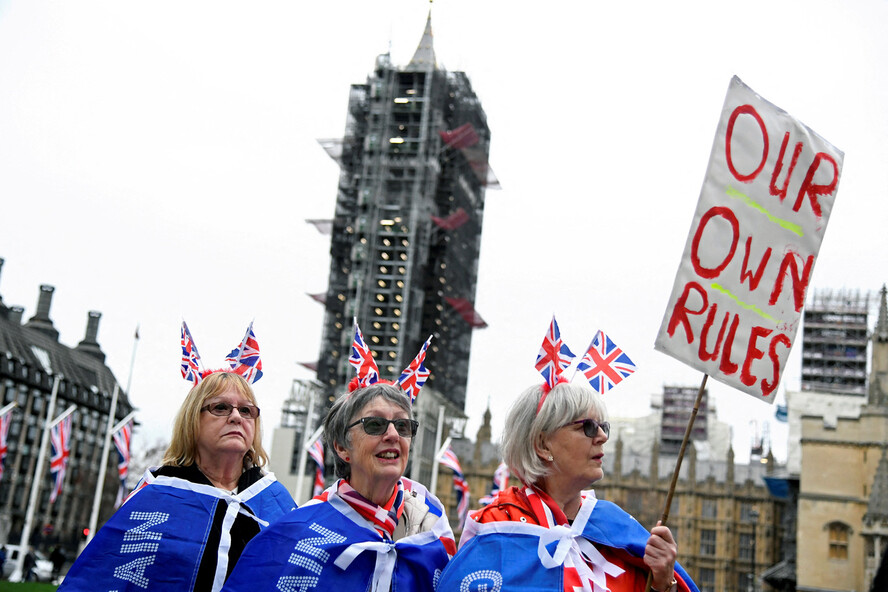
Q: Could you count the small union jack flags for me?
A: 6